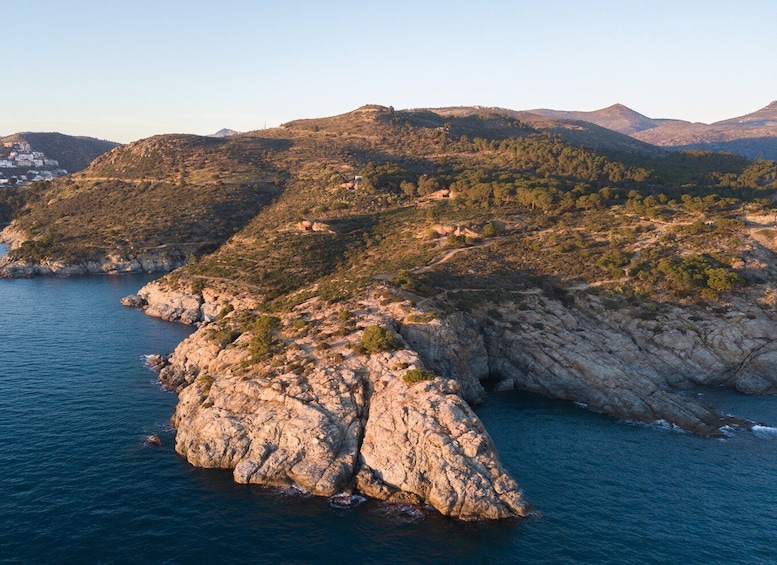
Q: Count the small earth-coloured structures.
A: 4